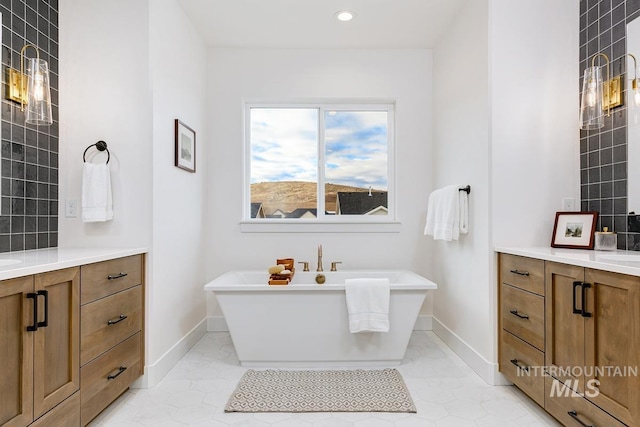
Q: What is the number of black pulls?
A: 11